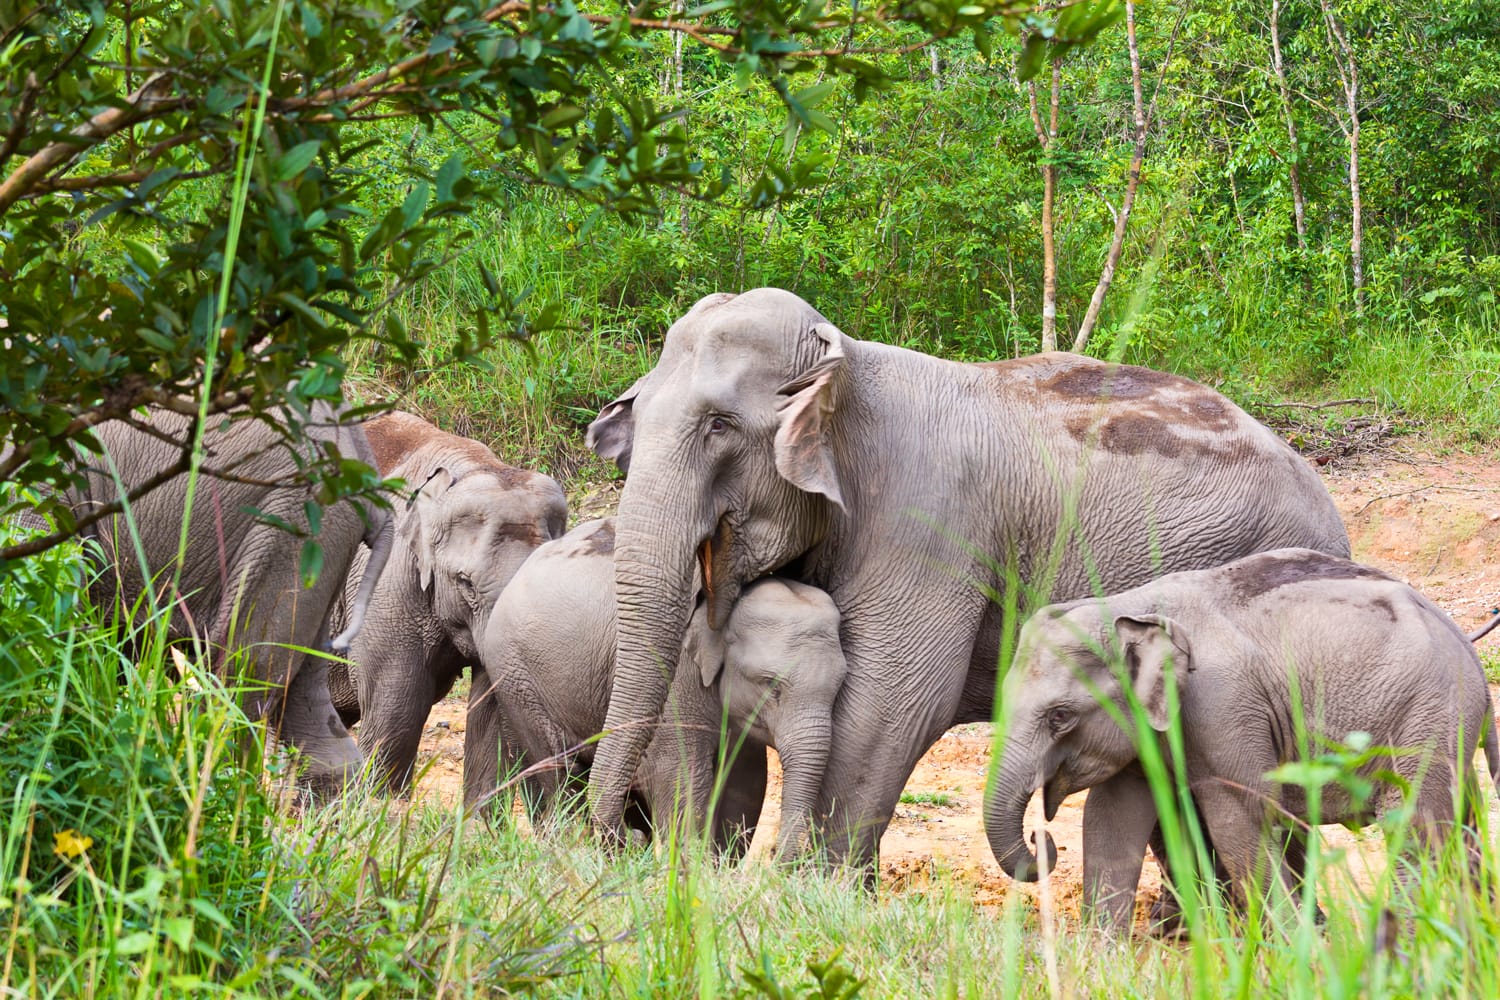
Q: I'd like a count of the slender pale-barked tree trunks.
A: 4